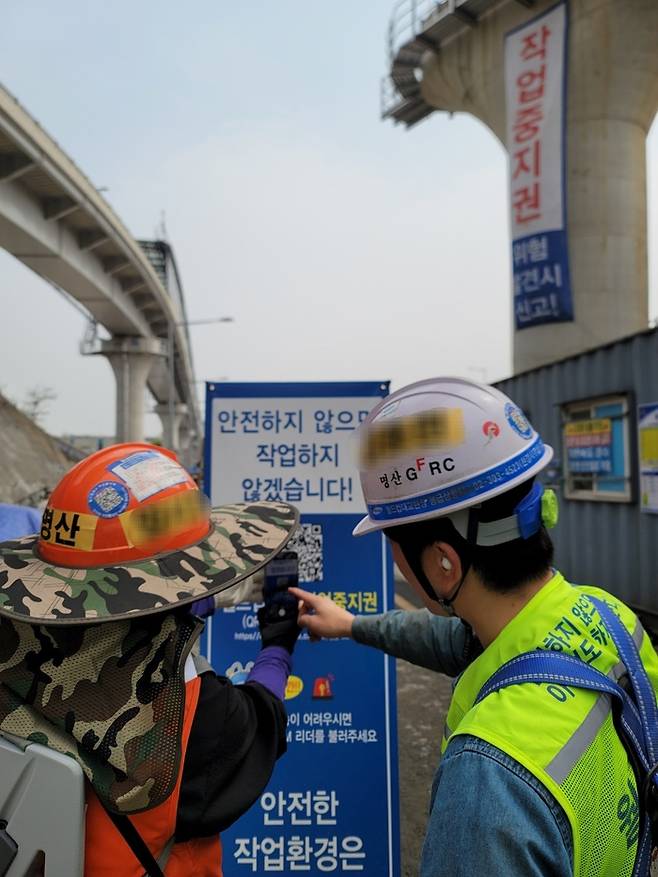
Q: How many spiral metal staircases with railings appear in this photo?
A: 1